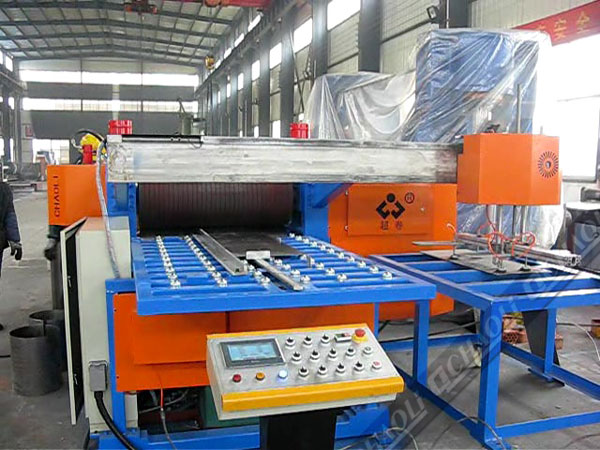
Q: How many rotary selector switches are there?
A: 11